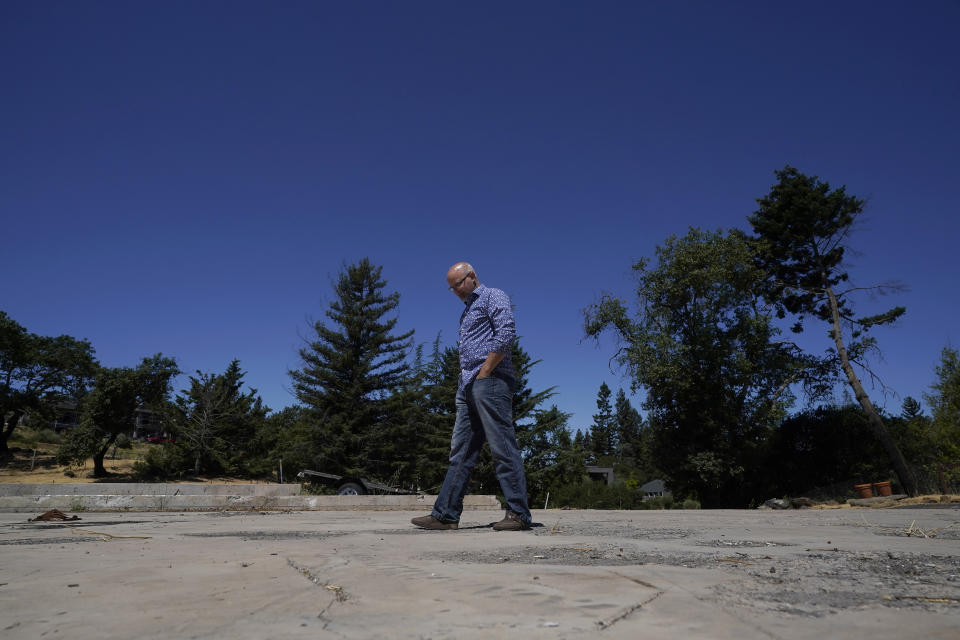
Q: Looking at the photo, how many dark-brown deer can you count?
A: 0